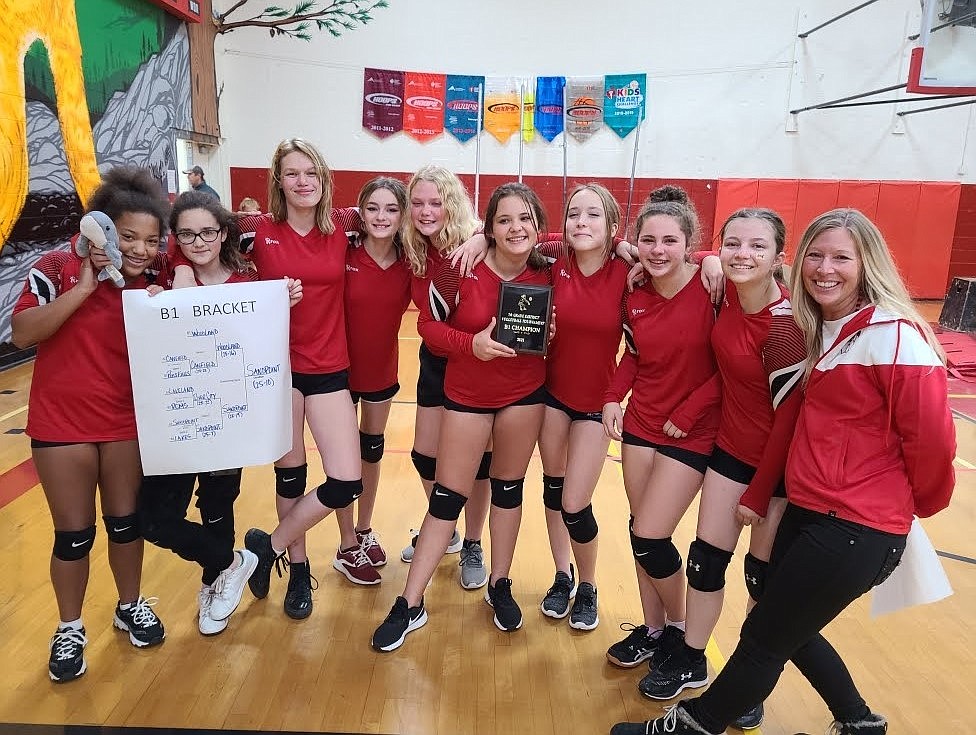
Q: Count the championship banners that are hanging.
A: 8